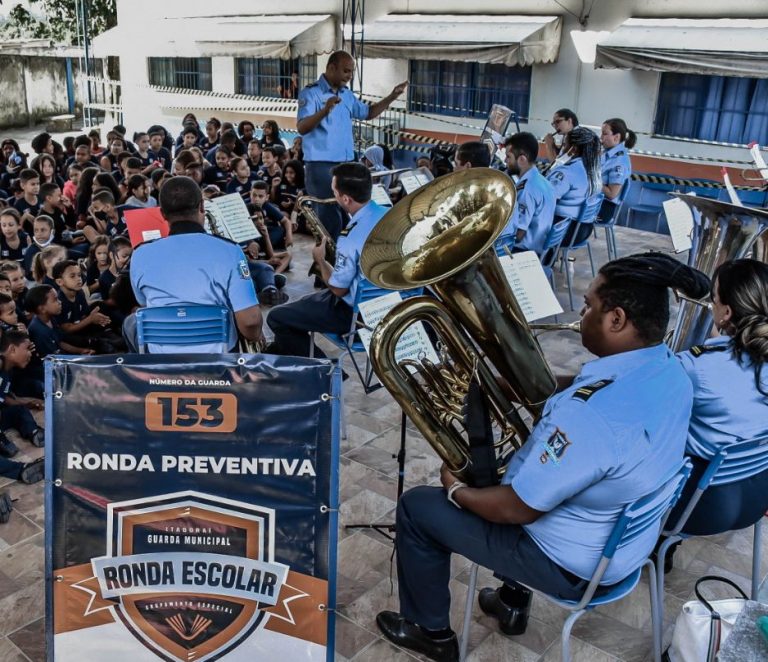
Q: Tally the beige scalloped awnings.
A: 3